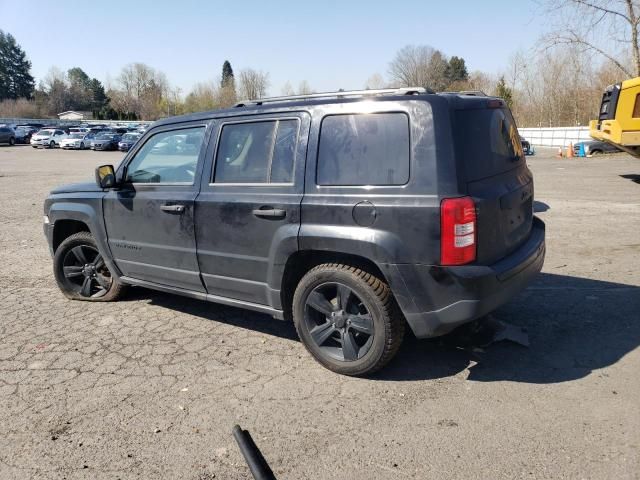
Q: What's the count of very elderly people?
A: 0